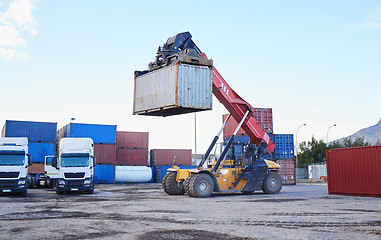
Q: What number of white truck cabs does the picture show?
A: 2